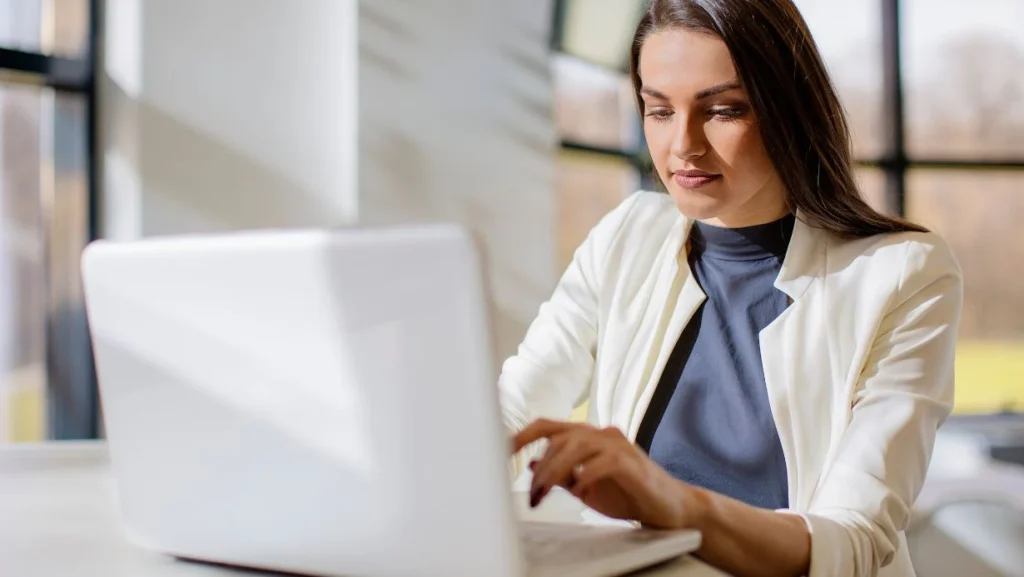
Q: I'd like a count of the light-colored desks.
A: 1